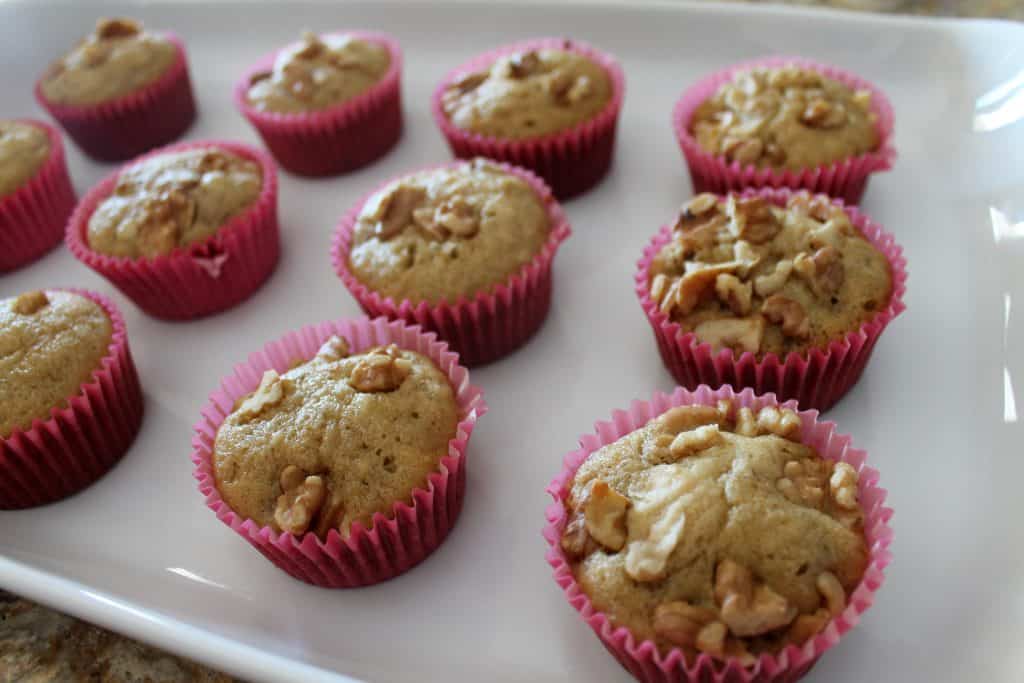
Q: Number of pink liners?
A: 11